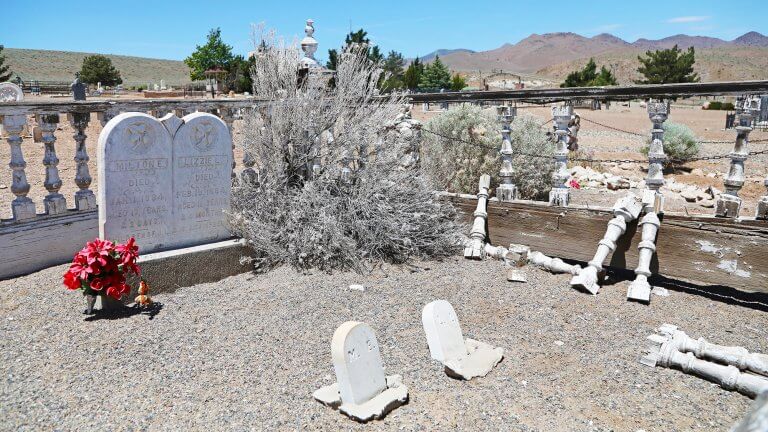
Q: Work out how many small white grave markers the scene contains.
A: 2